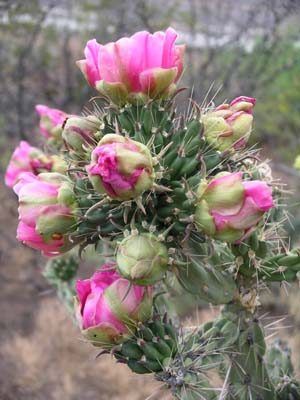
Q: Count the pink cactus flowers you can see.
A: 8